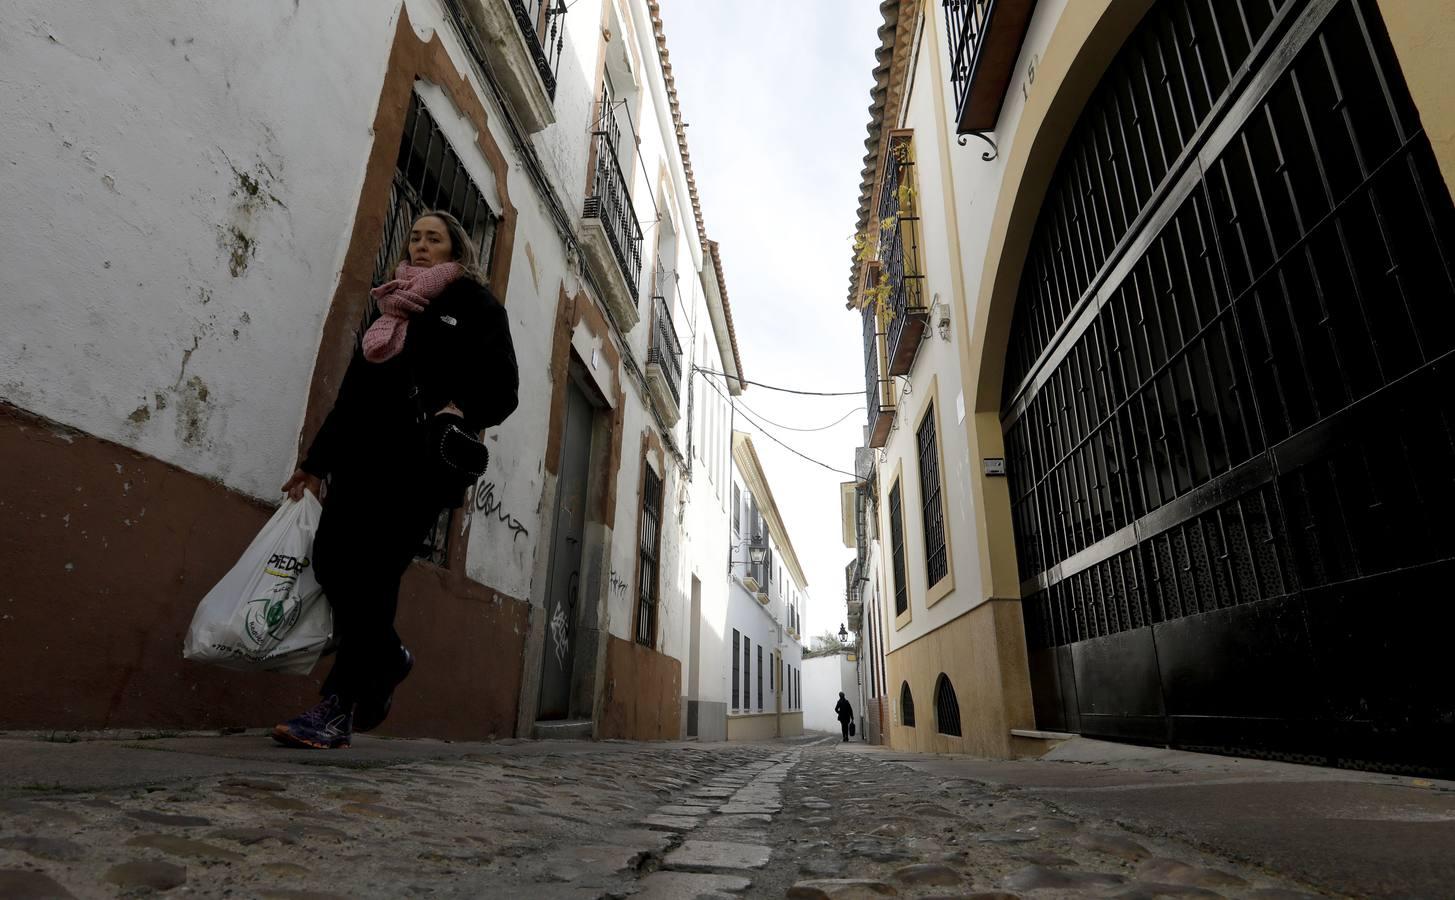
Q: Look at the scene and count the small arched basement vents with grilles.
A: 2